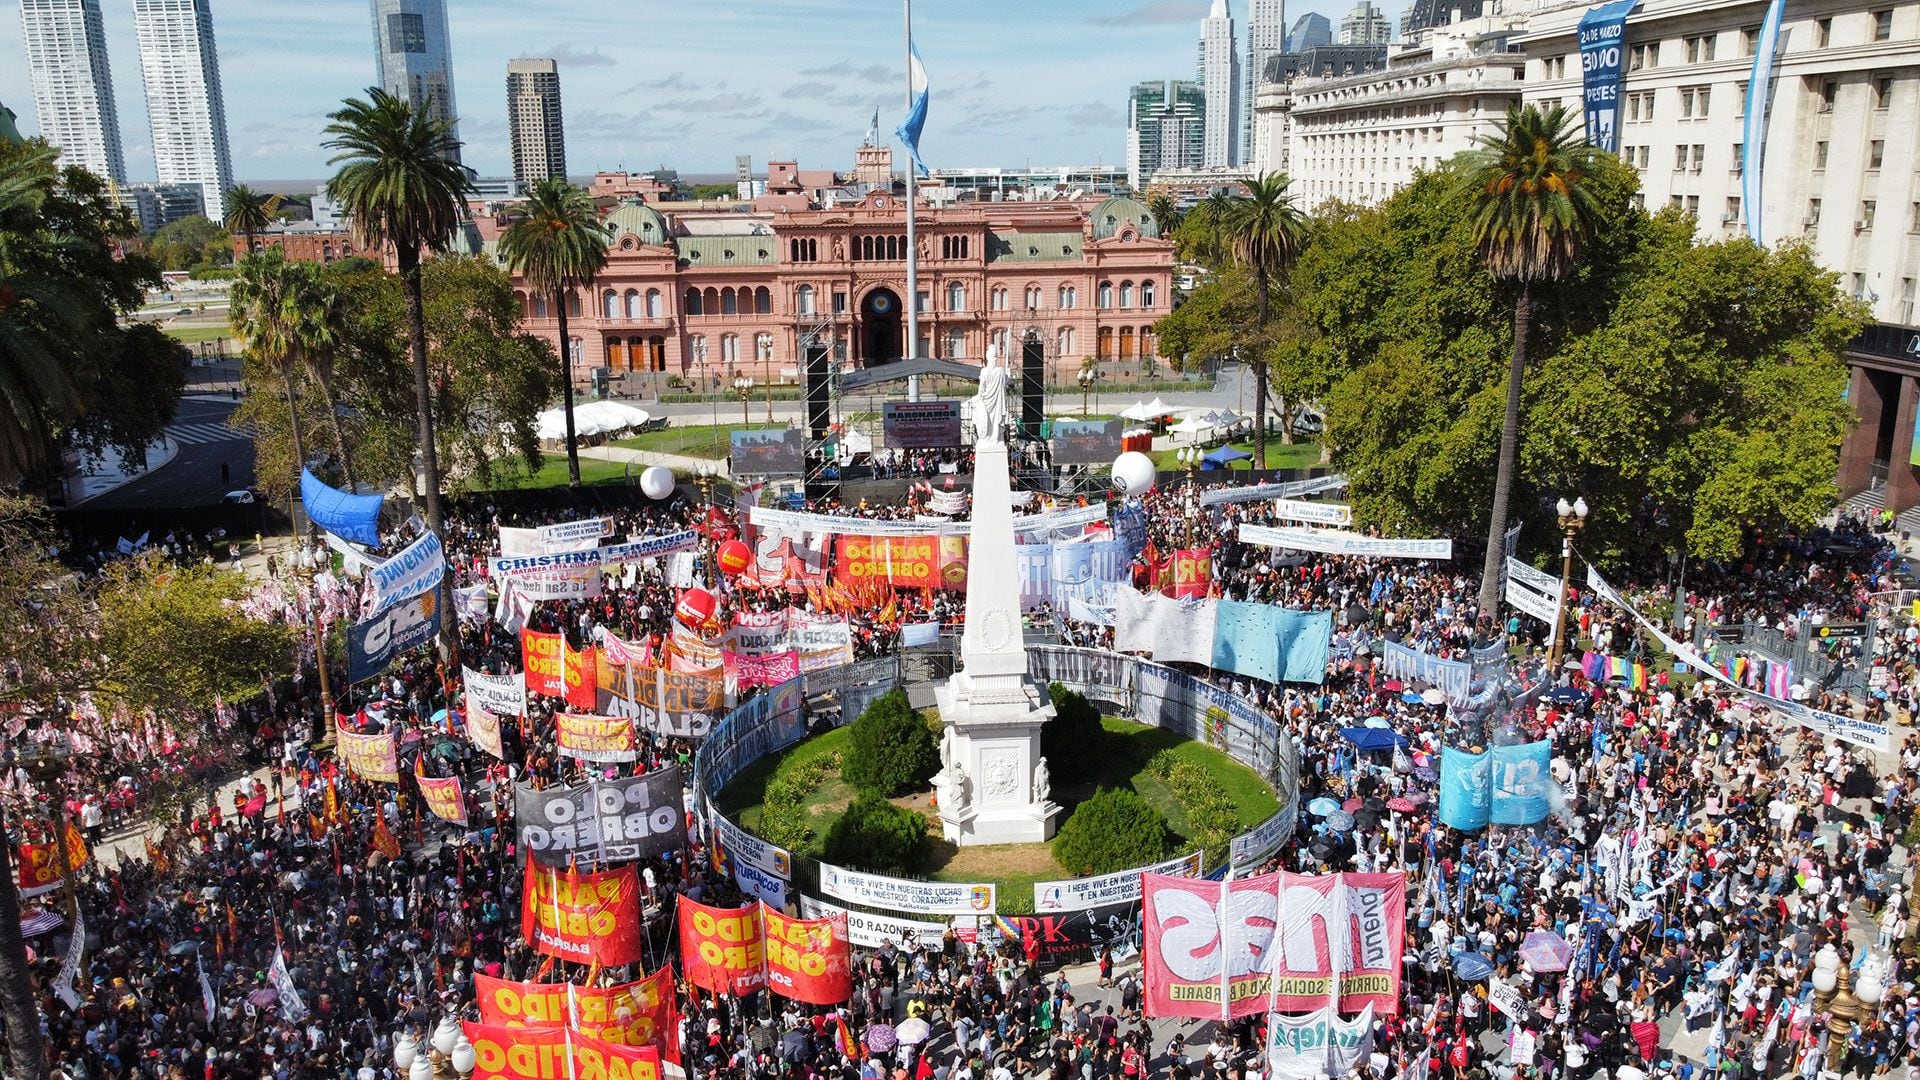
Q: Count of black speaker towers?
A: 2